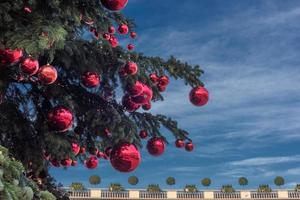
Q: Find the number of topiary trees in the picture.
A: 6